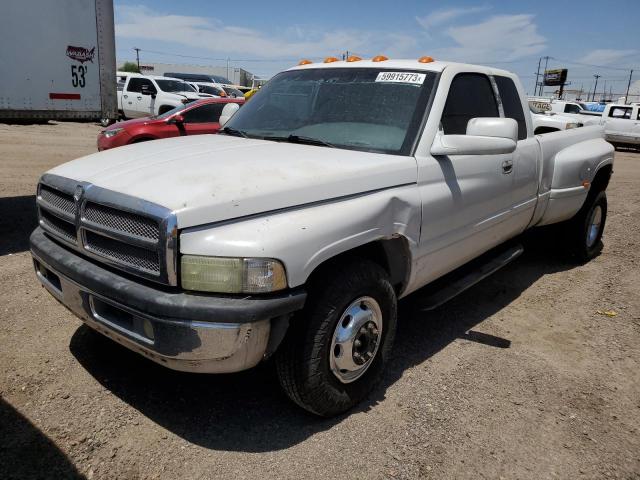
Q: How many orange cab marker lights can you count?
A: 5